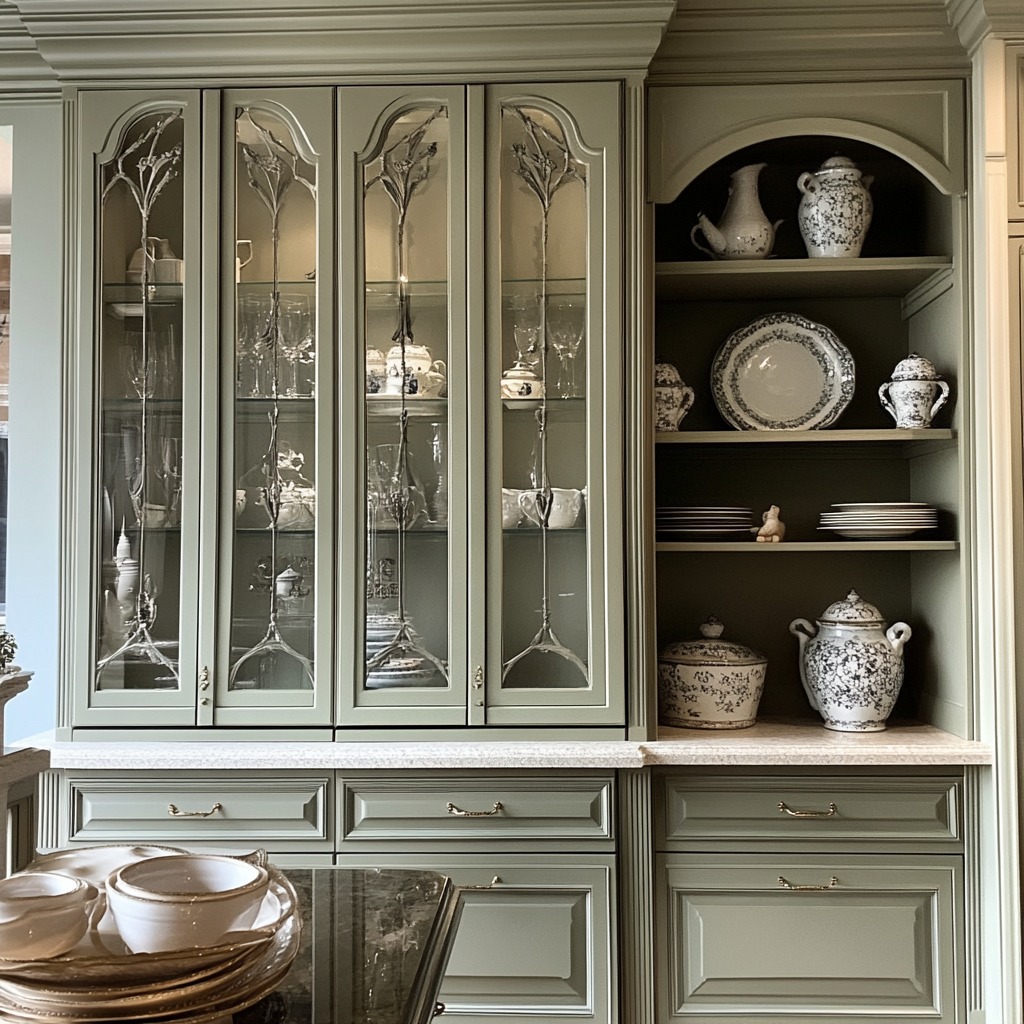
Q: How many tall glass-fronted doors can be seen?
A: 4